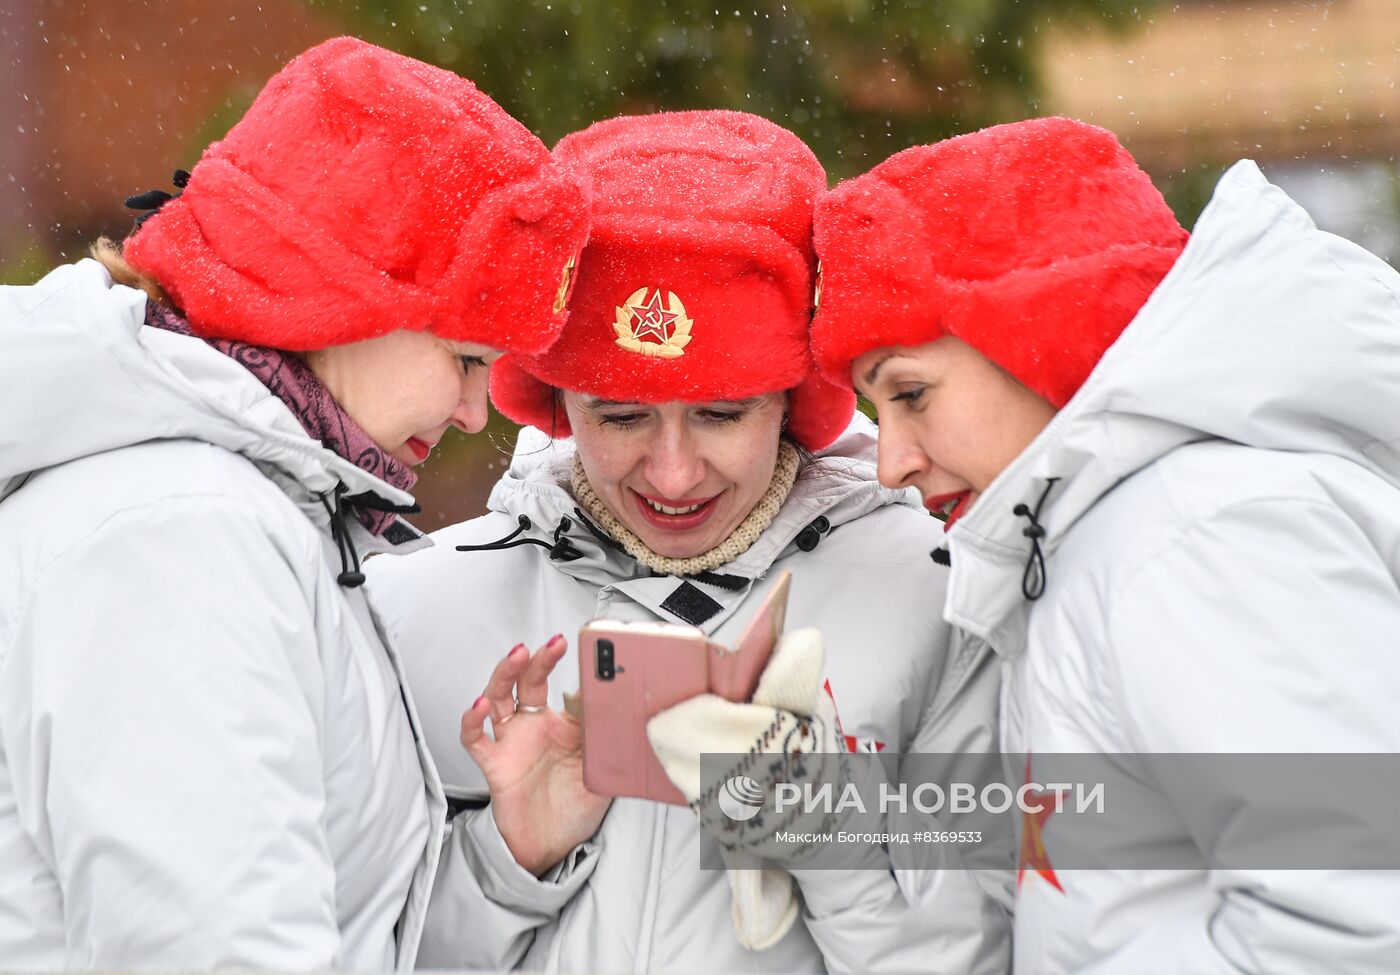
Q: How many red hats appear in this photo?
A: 3